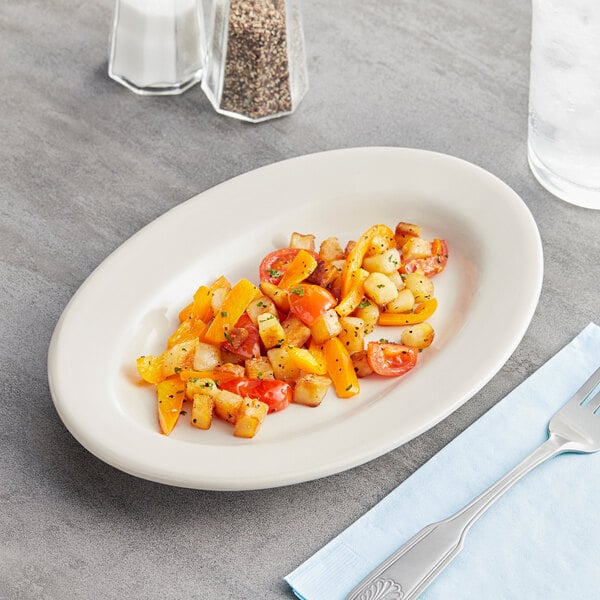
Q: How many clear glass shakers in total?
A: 2